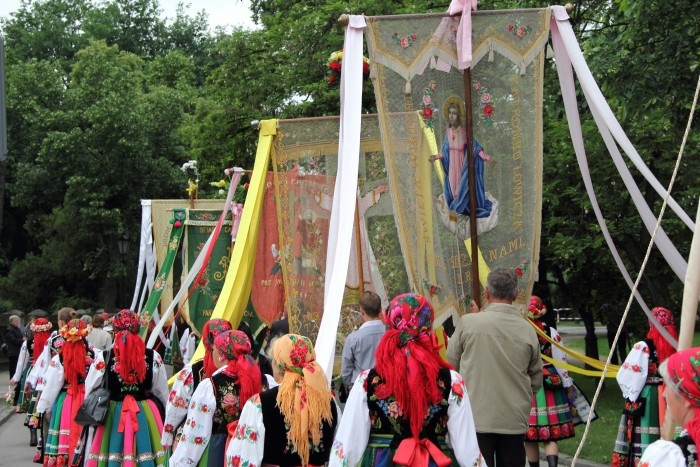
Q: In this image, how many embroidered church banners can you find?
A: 5